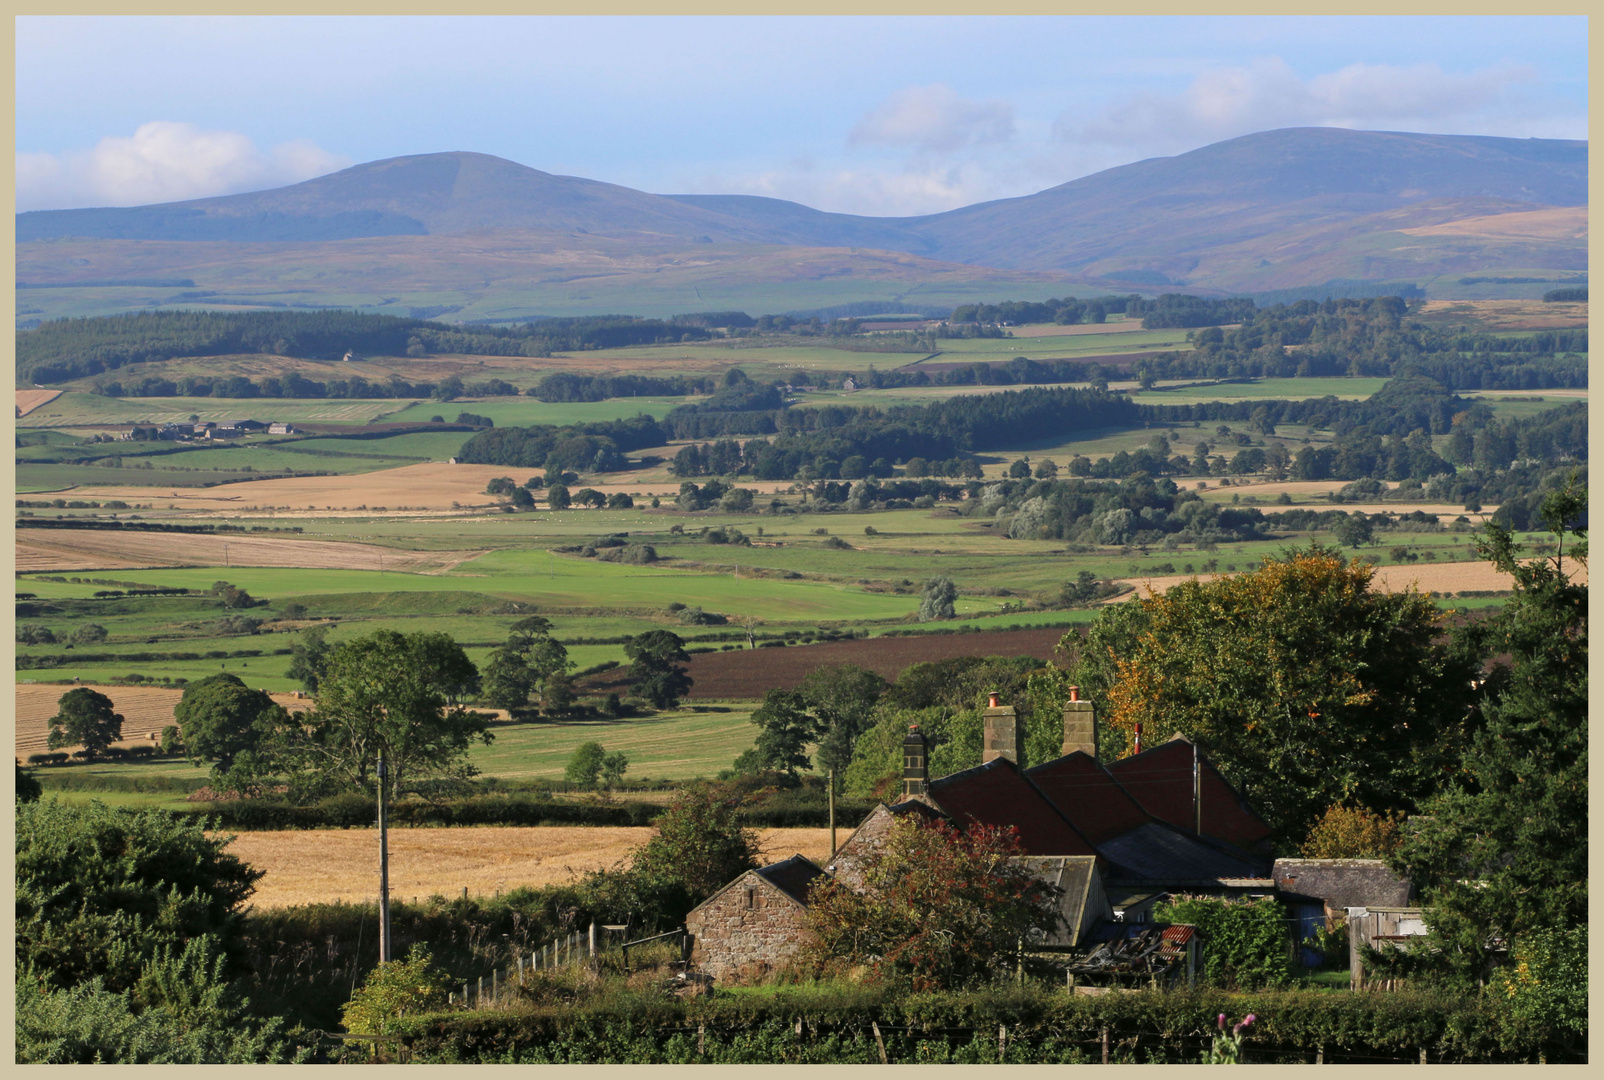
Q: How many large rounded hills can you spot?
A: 2